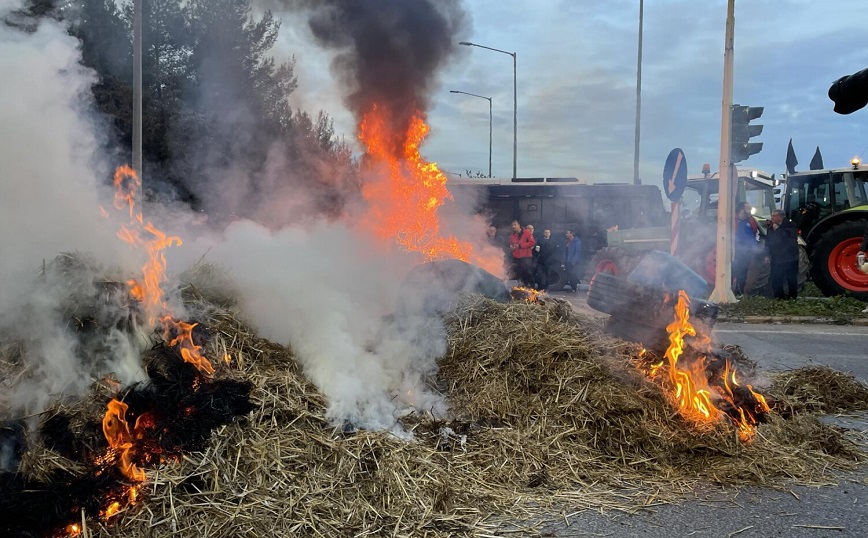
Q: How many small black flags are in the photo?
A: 2